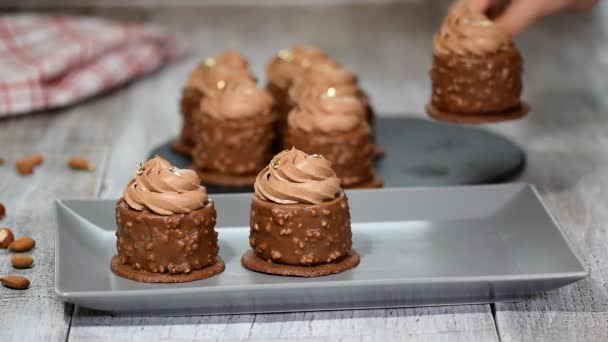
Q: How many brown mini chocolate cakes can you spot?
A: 8